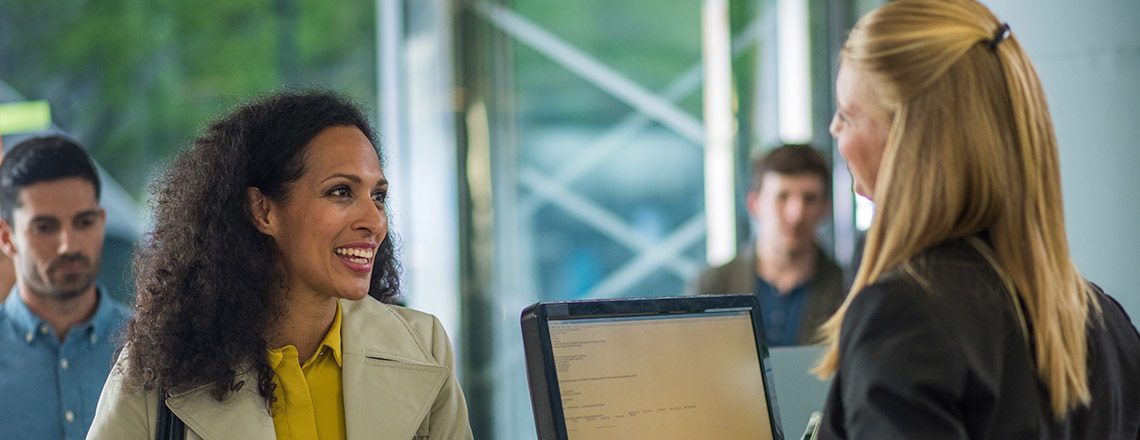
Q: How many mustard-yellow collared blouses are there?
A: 1